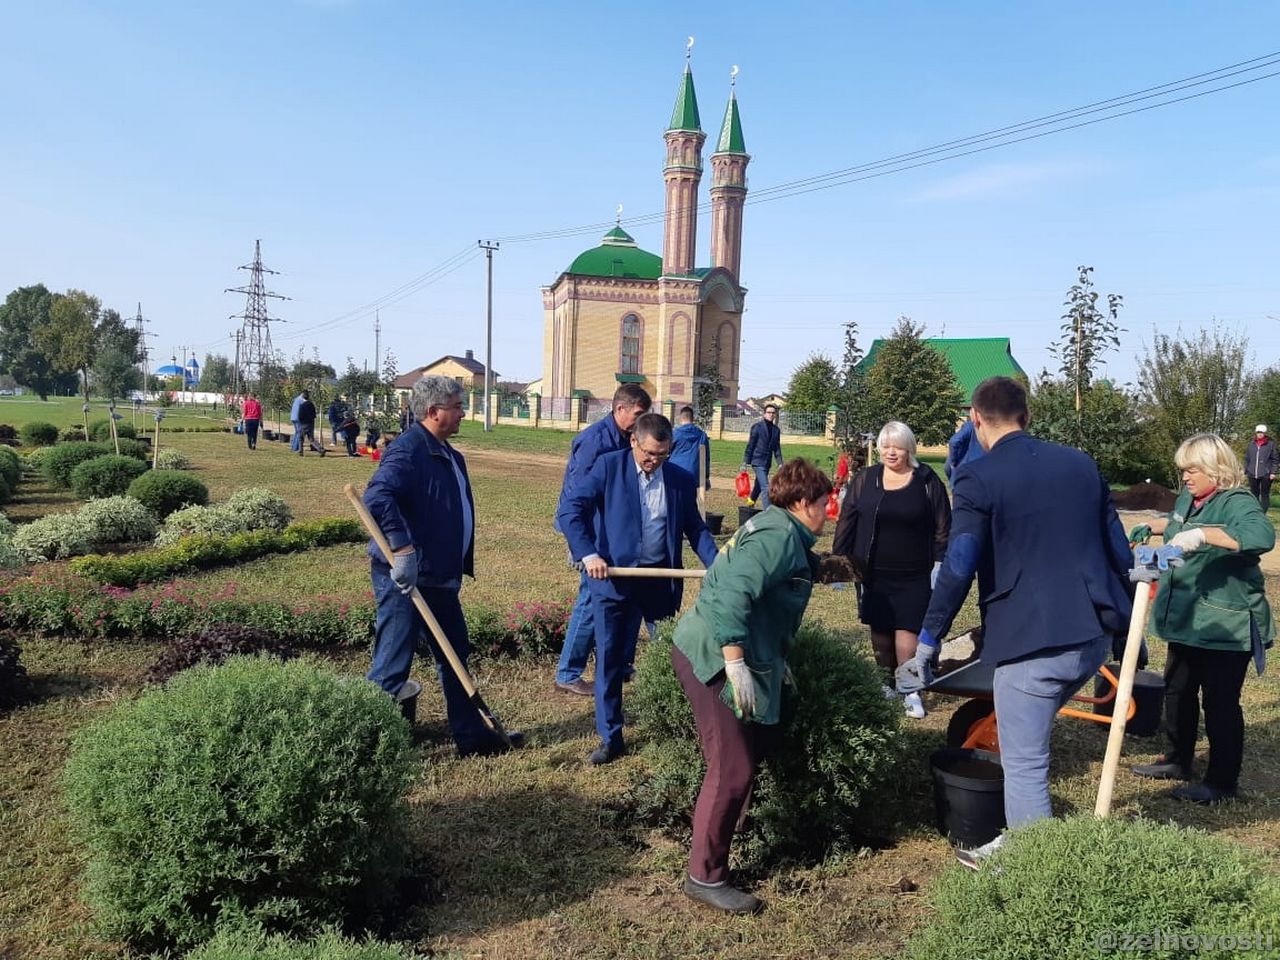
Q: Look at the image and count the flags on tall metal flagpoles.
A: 0